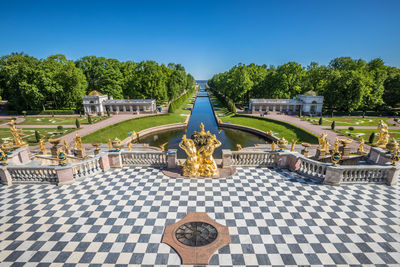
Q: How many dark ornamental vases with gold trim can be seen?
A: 4